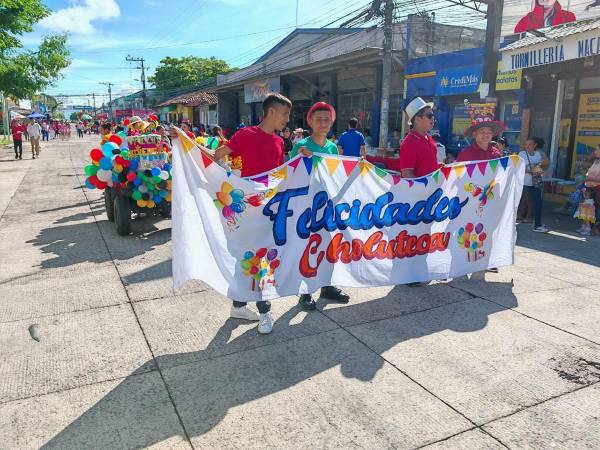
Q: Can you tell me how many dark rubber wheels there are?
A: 2